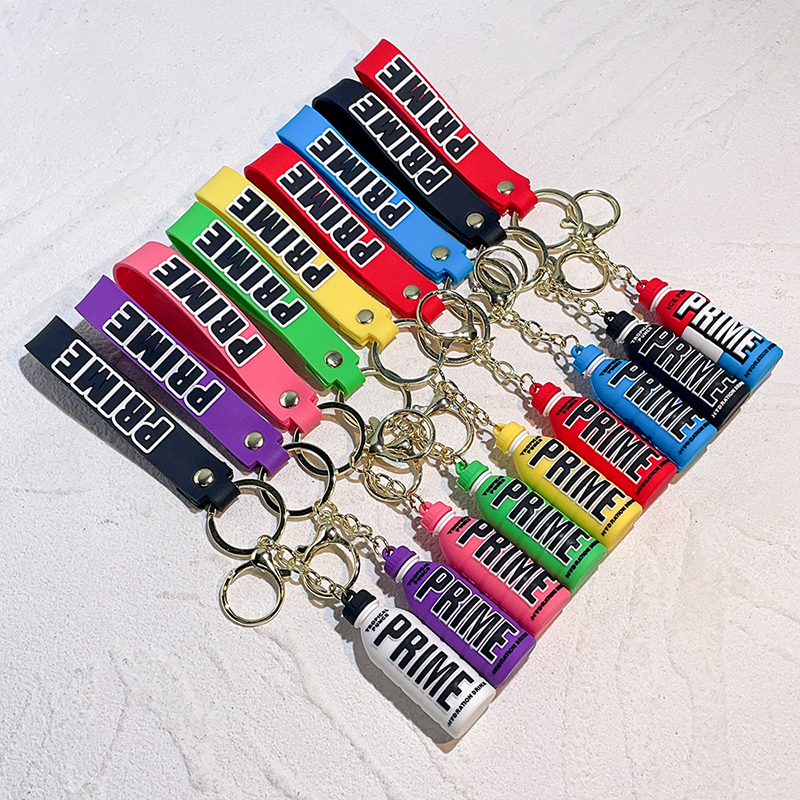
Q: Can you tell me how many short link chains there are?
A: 9